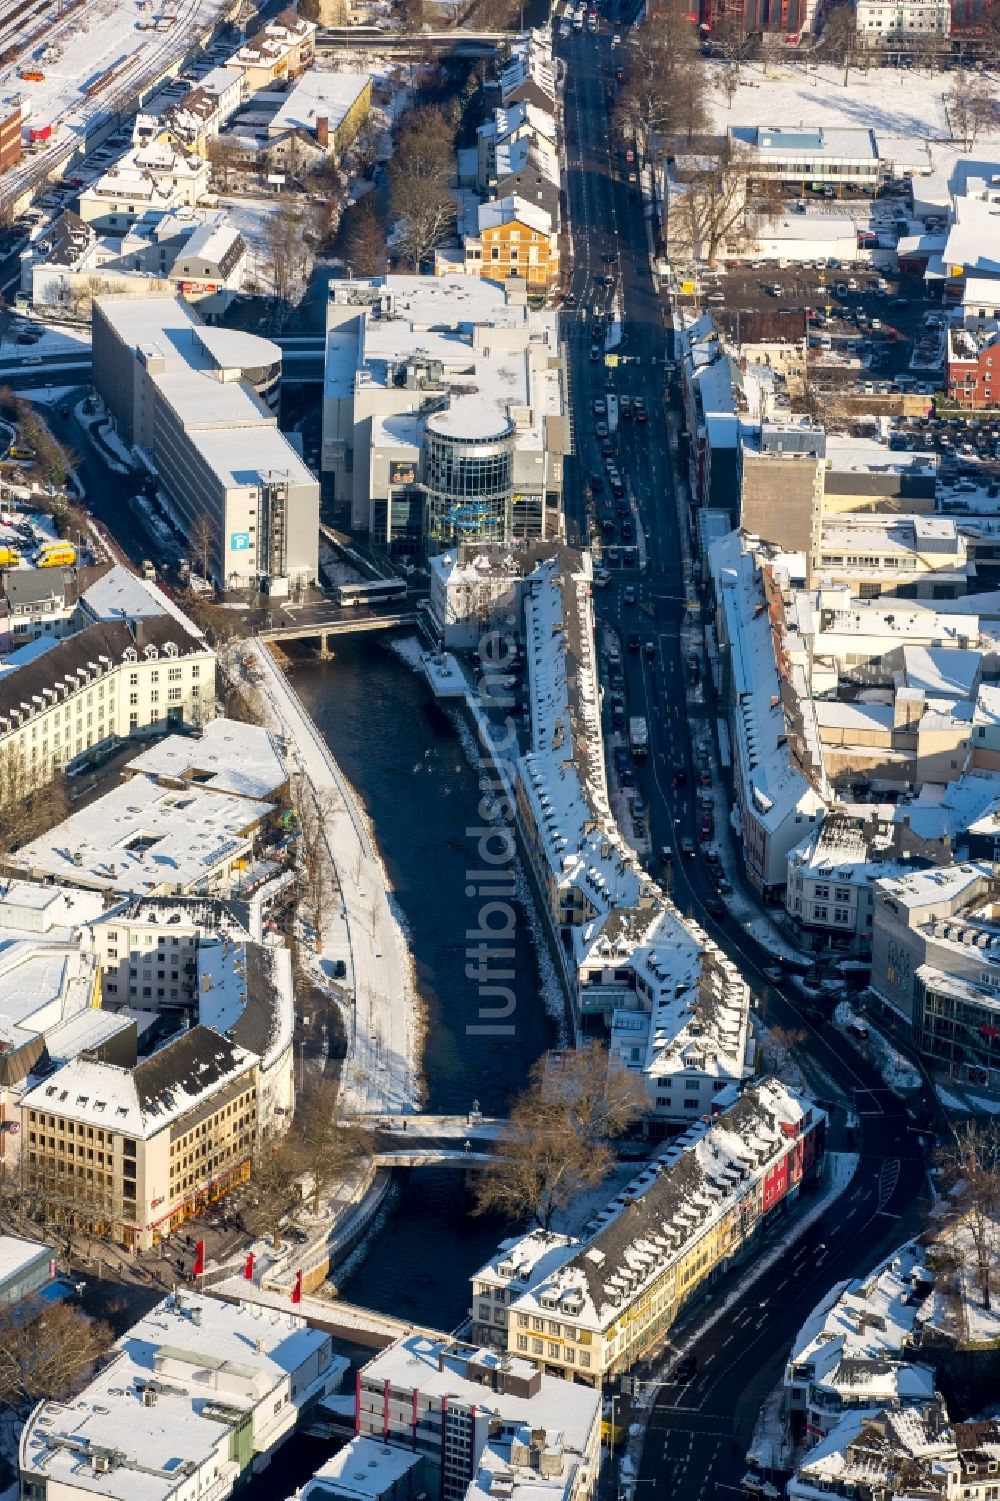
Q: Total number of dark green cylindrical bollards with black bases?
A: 0